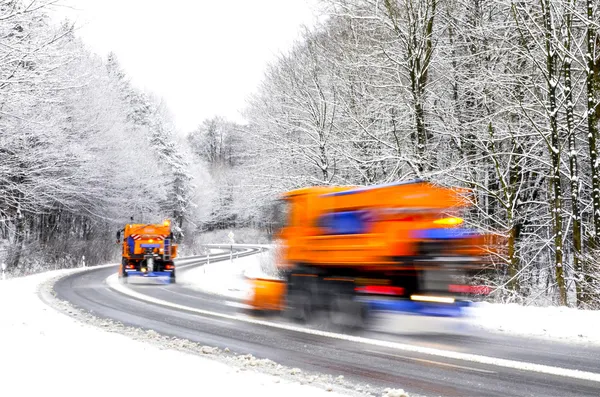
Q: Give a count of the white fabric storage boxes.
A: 0